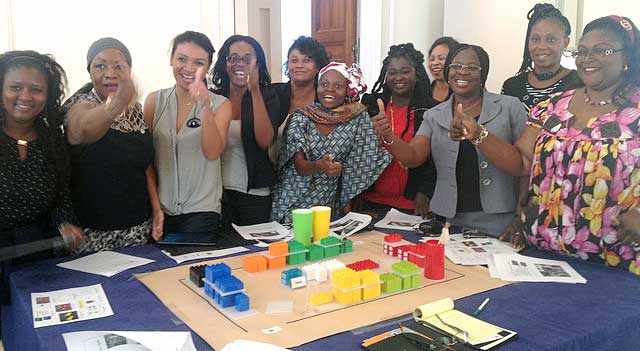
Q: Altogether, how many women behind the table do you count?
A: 11